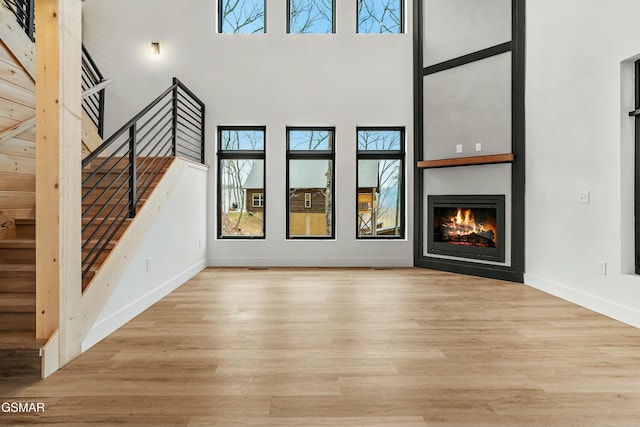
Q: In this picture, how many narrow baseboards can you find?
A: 3